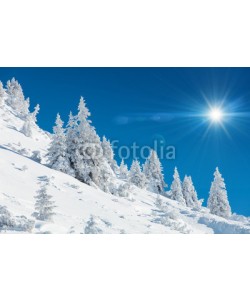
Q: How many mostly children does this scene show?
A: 0